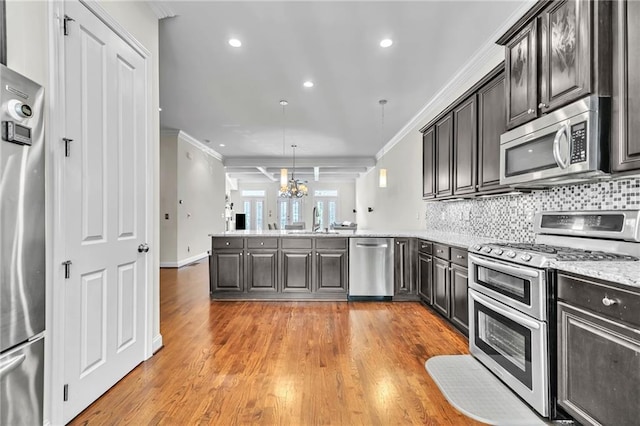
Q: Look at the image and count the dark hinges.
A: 4